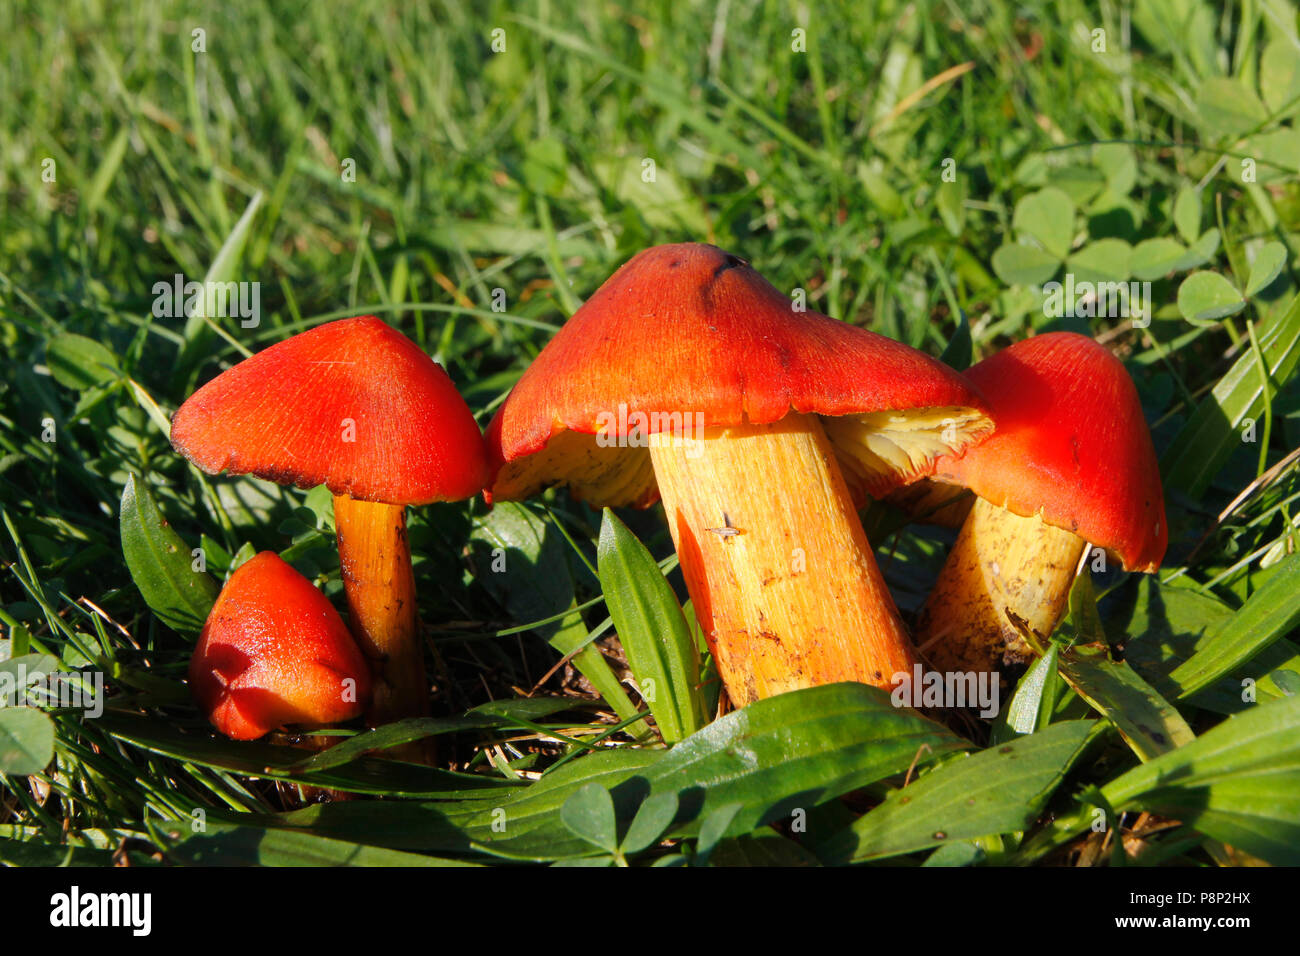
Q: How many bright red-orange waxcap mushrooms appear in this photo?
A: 4